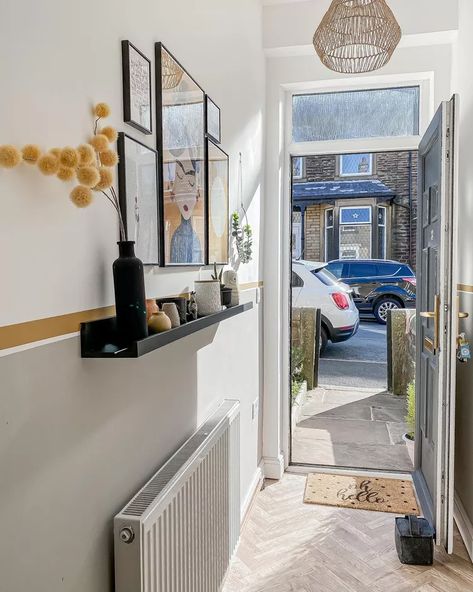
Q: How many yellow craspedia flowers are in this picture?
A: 14